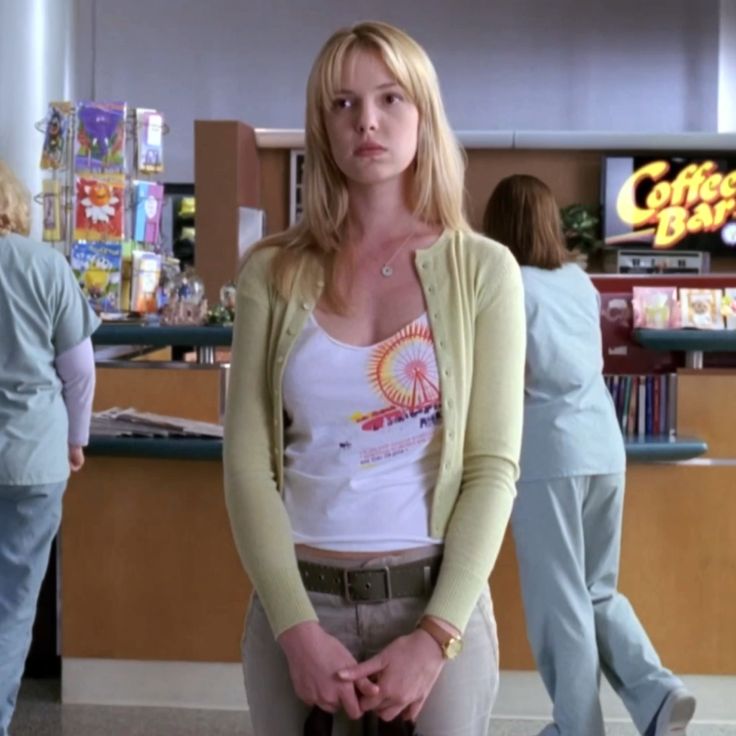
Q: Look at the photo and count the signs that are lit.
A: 1